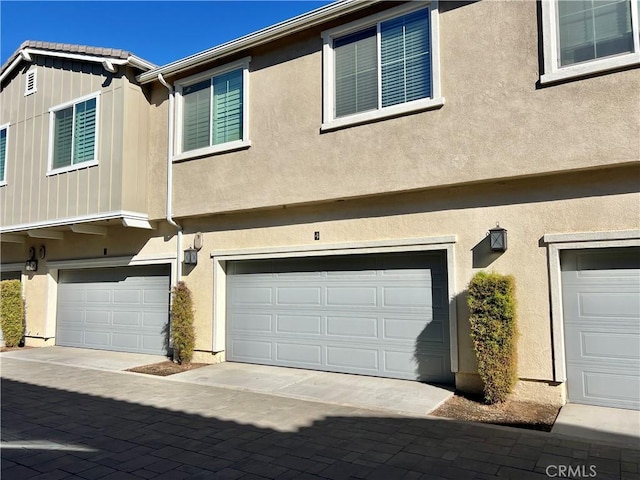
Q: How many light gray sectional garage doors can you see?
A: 3